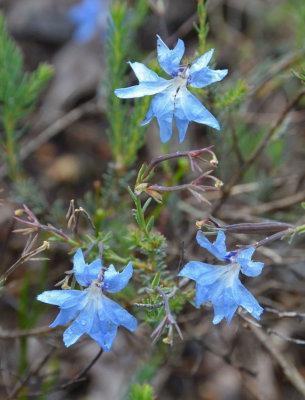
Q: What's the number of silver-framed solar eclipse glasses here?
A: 0